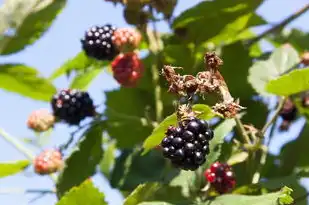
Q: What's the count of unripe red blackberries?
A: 5